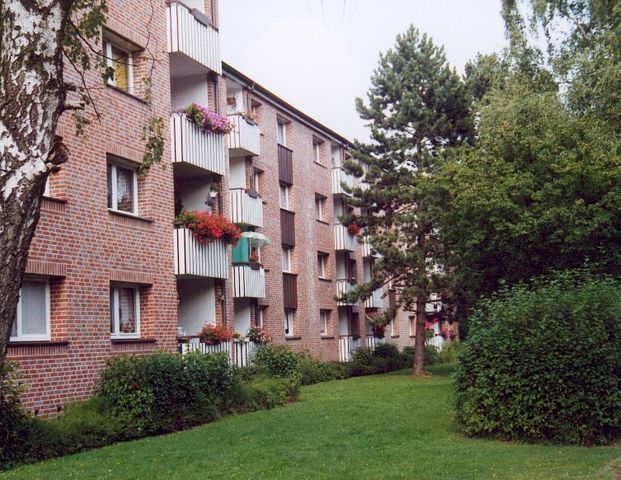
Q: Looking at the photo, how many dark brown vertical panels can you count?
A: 3